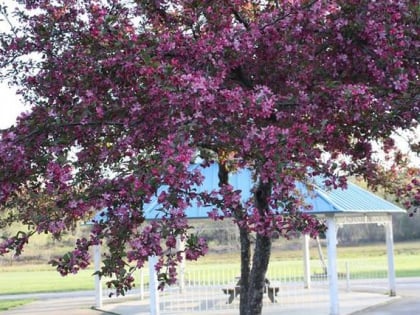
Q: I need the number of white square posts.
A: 6